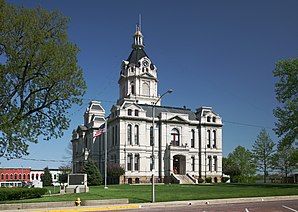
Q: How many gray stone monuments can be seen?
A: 1